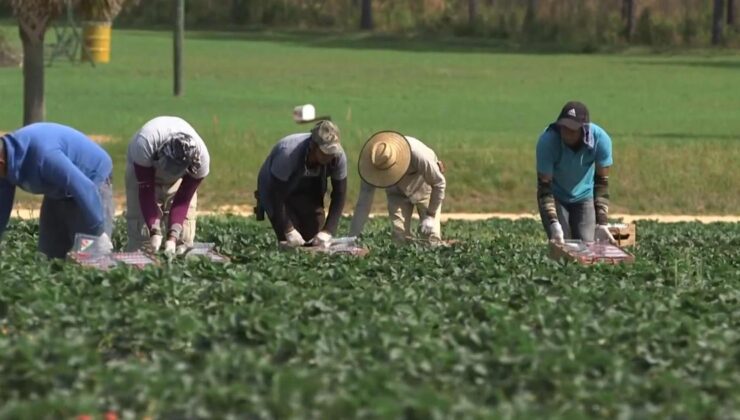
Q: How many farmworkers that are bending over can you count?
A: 5